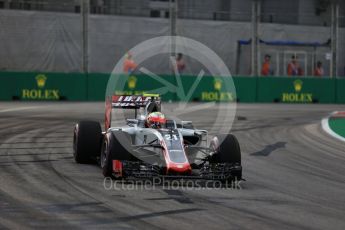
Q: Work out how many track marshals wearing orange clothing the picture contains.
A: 5